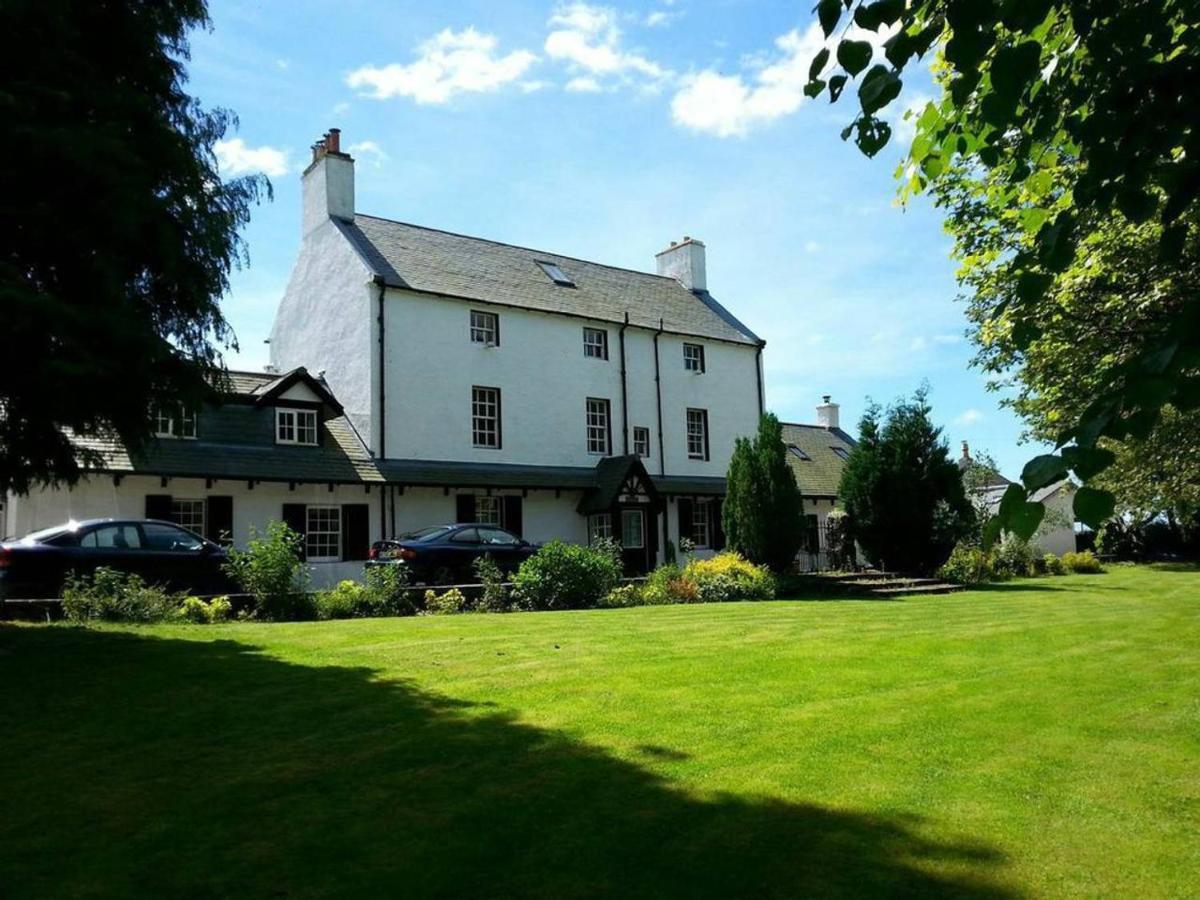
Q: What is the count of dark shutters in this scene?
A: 8